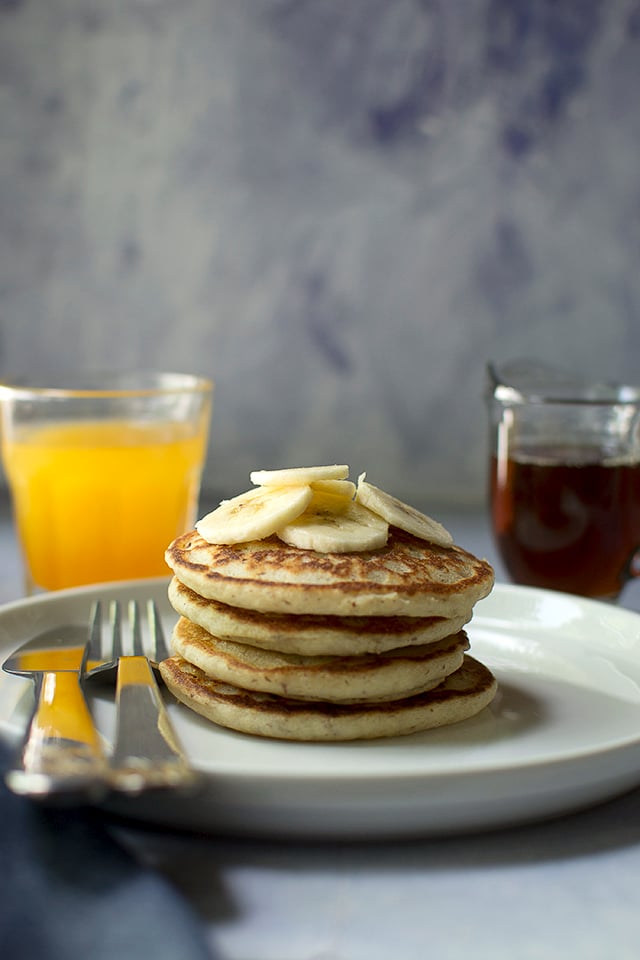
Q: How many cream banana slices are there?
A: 5